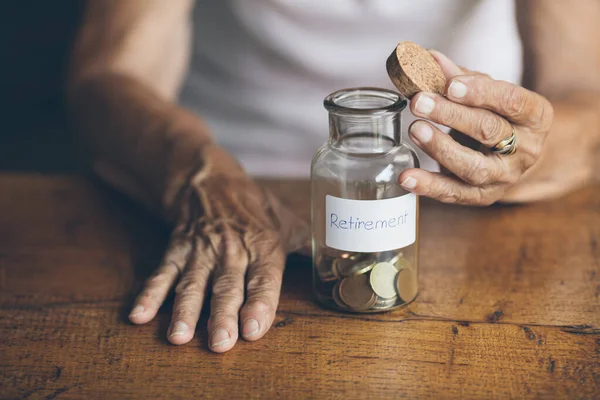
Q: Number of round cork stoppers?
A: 1